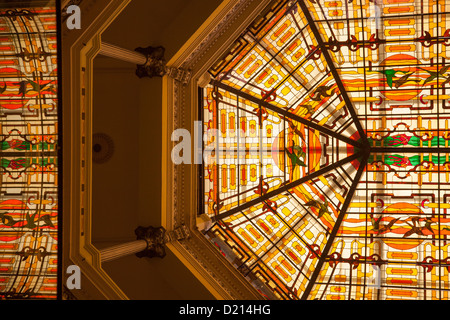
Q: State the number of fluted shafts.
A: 2